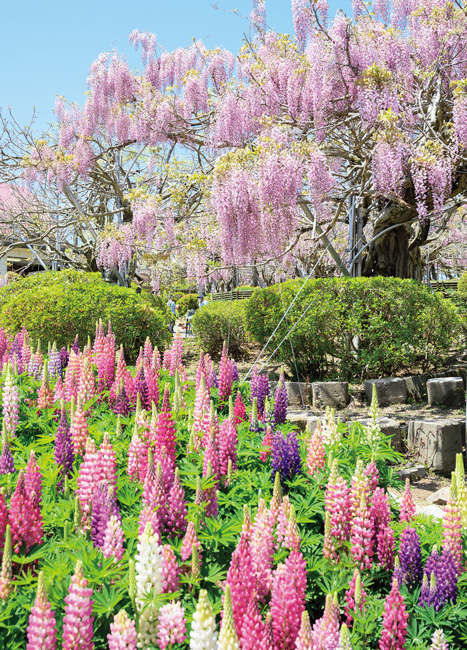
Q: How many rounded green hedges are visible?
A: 3